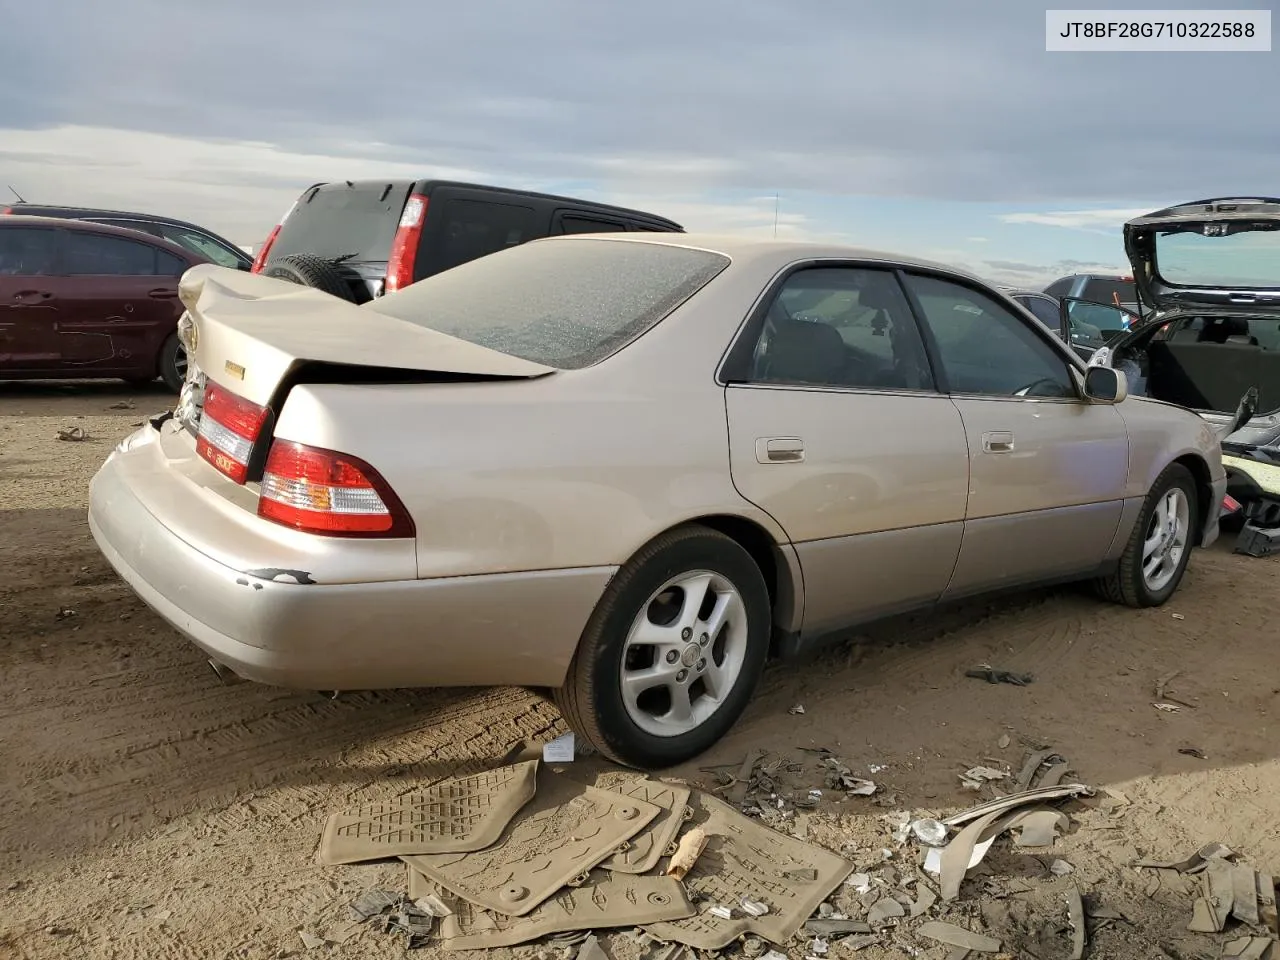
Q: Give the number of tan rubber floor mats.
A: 5